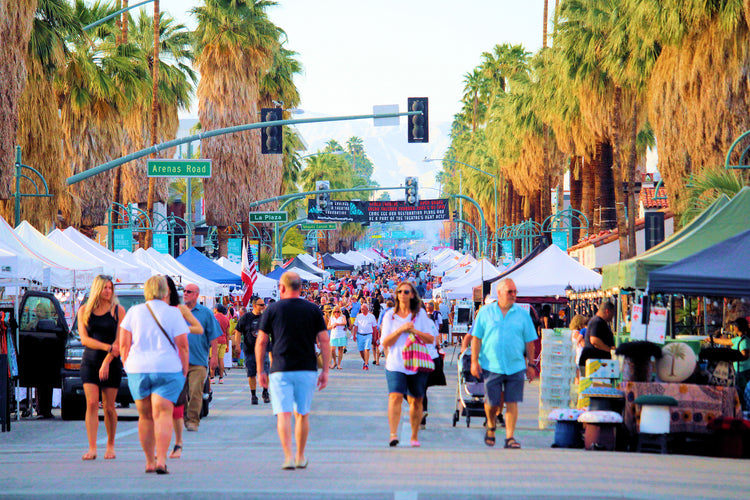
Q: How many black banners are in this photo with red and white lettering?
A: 1